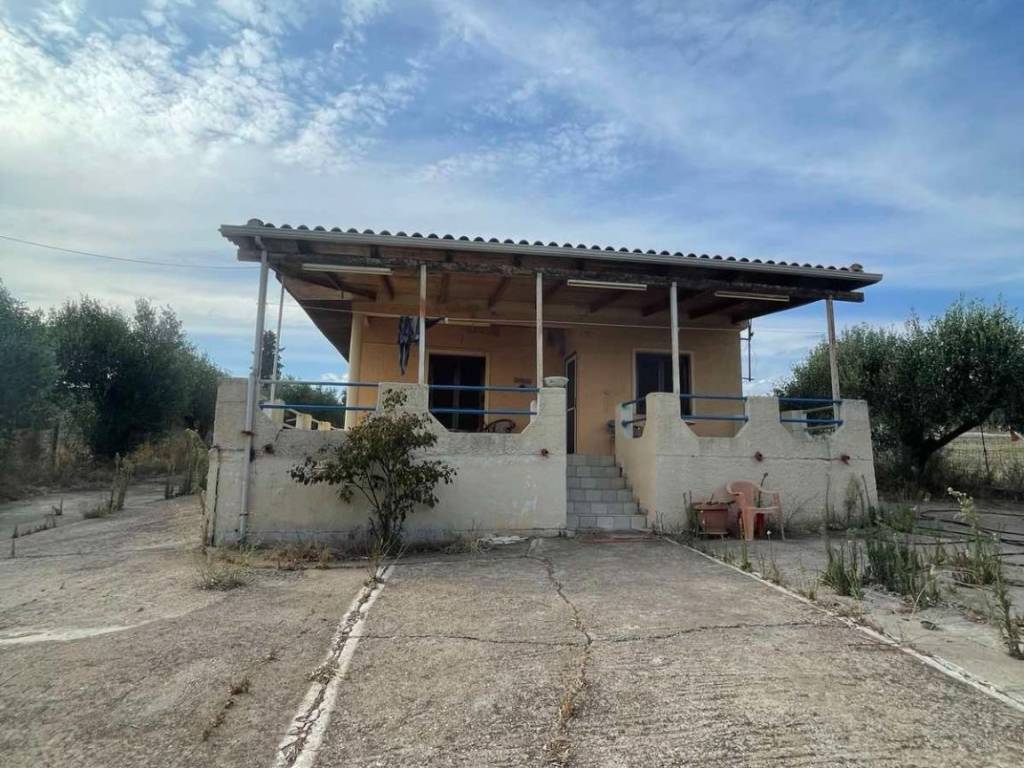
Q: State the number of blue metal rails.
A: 10